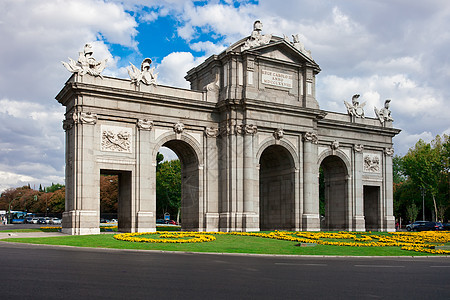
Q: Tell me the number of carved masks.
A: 3